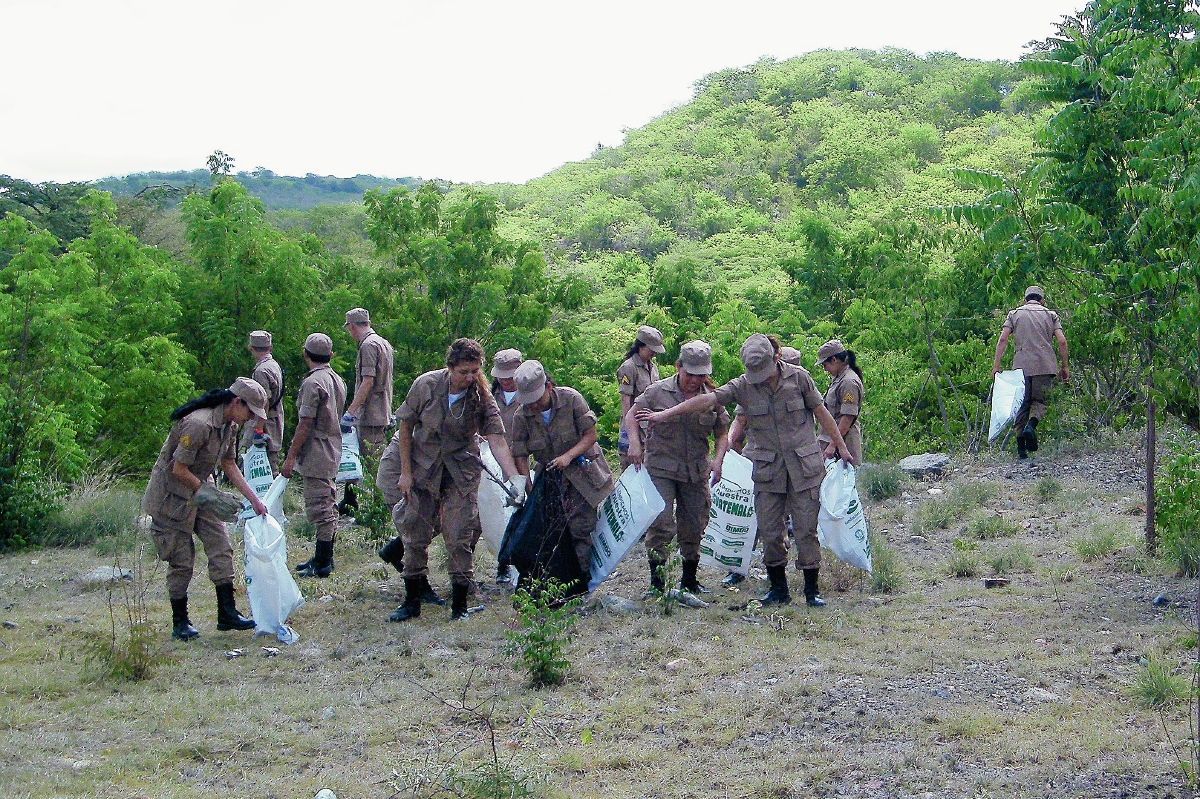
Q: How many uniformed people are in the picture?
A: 14